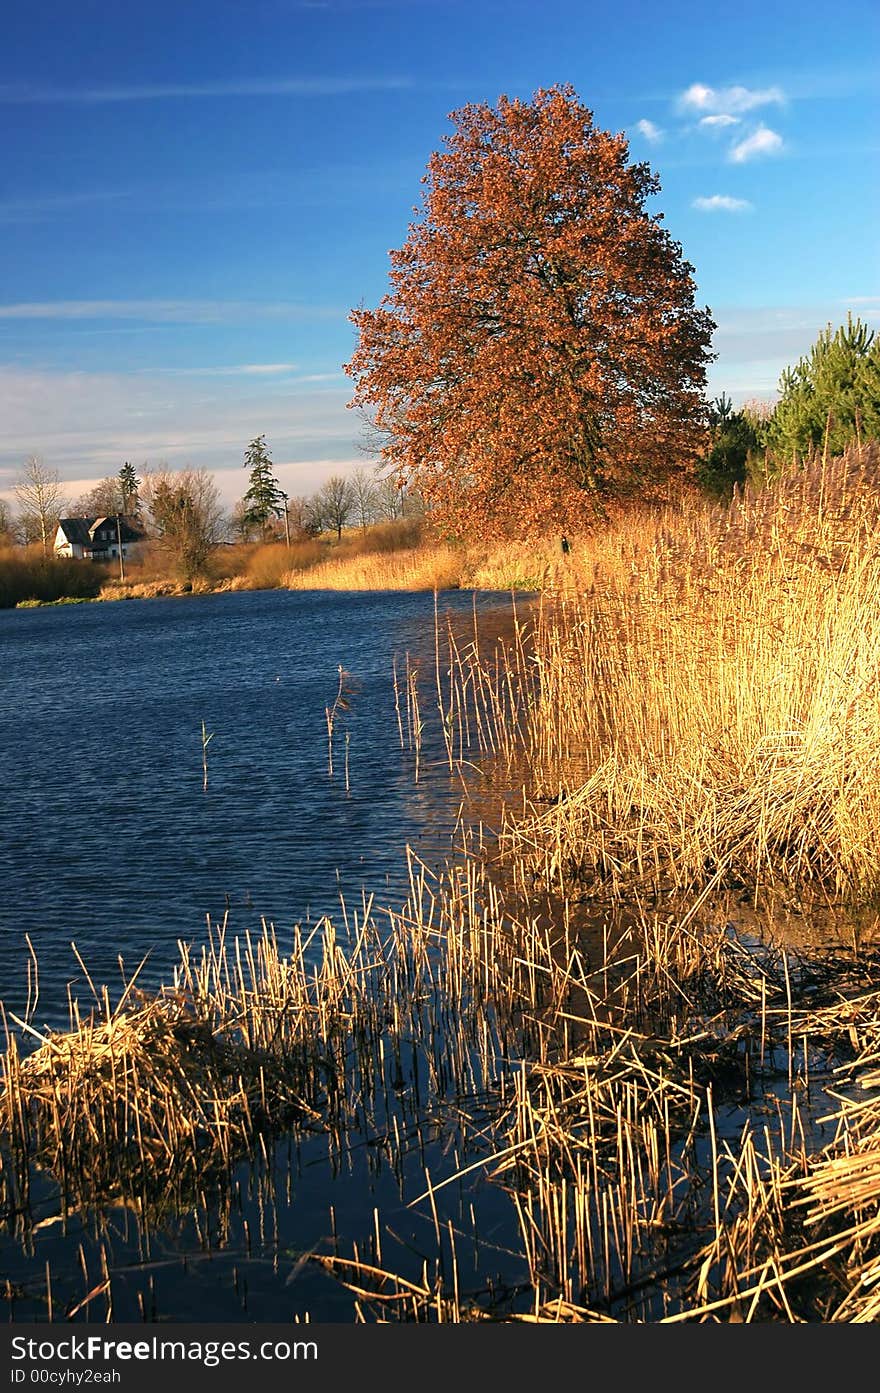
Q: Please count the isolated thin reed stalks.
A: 3